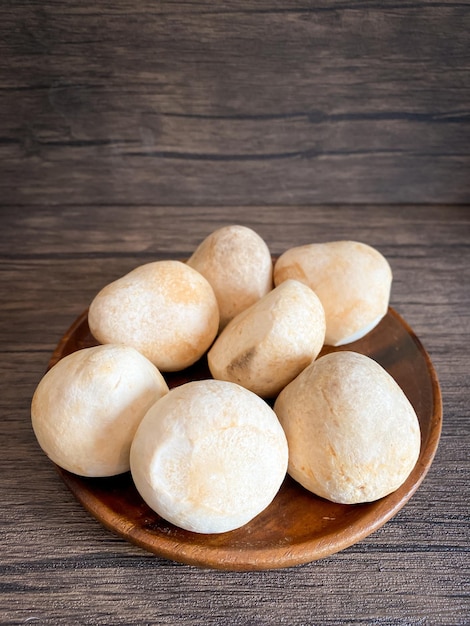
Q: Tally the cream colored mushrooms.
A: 7